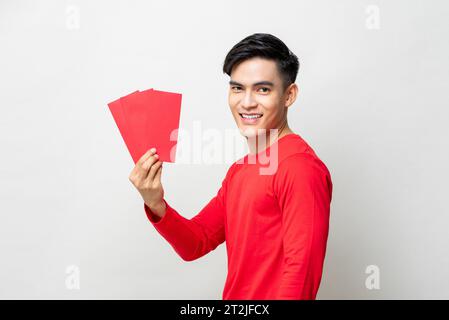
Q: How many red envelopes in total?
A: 3